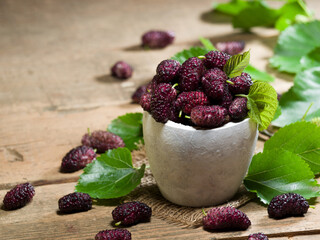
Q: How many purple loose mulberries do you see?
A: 13